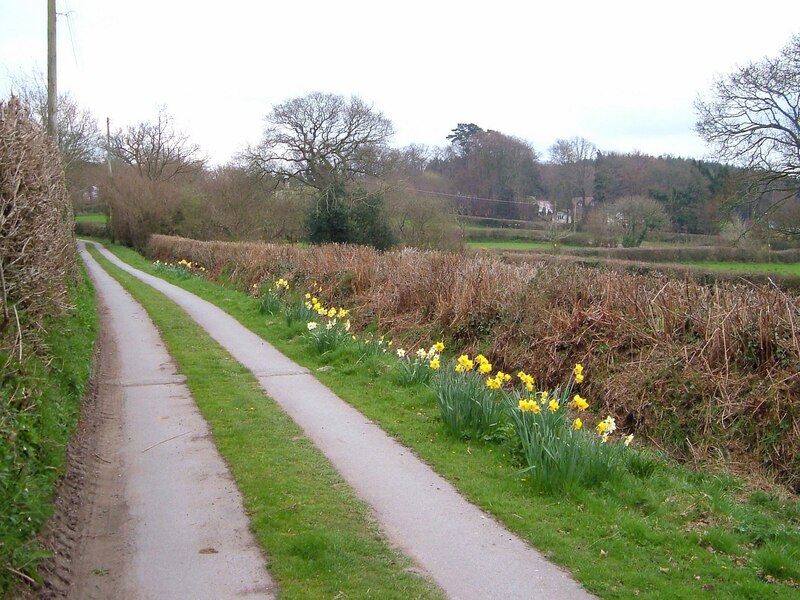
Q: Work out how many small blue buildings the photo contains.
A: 0